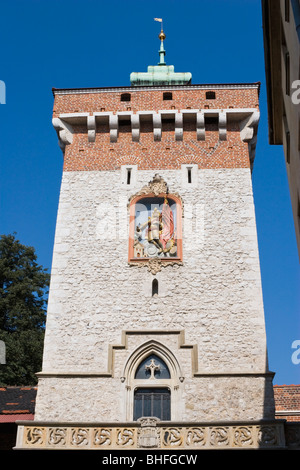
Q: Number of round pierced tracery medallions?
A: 10